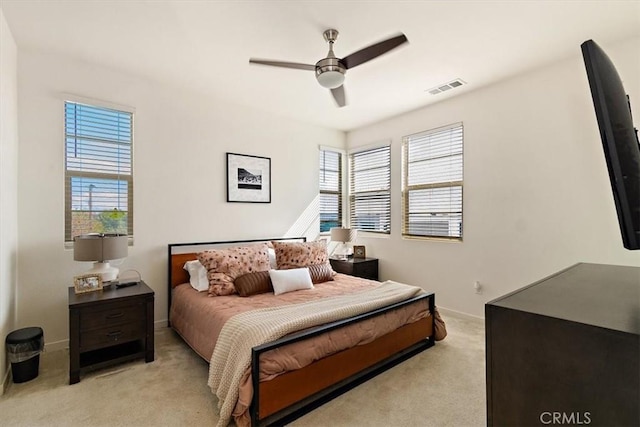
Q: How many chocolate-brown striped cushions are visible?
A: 2